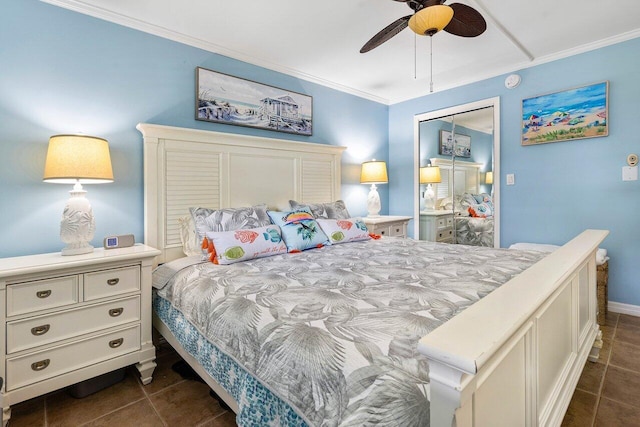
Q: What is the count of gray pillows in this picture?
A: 2